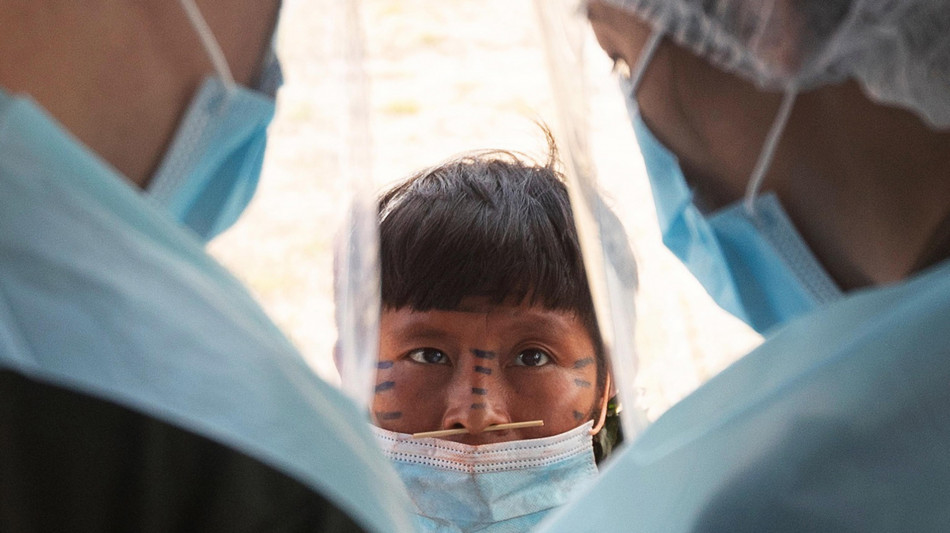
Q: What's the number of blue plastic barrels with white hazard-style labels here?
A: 0